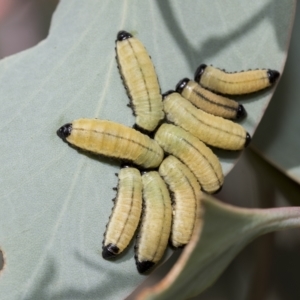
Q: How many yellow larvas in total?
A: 9